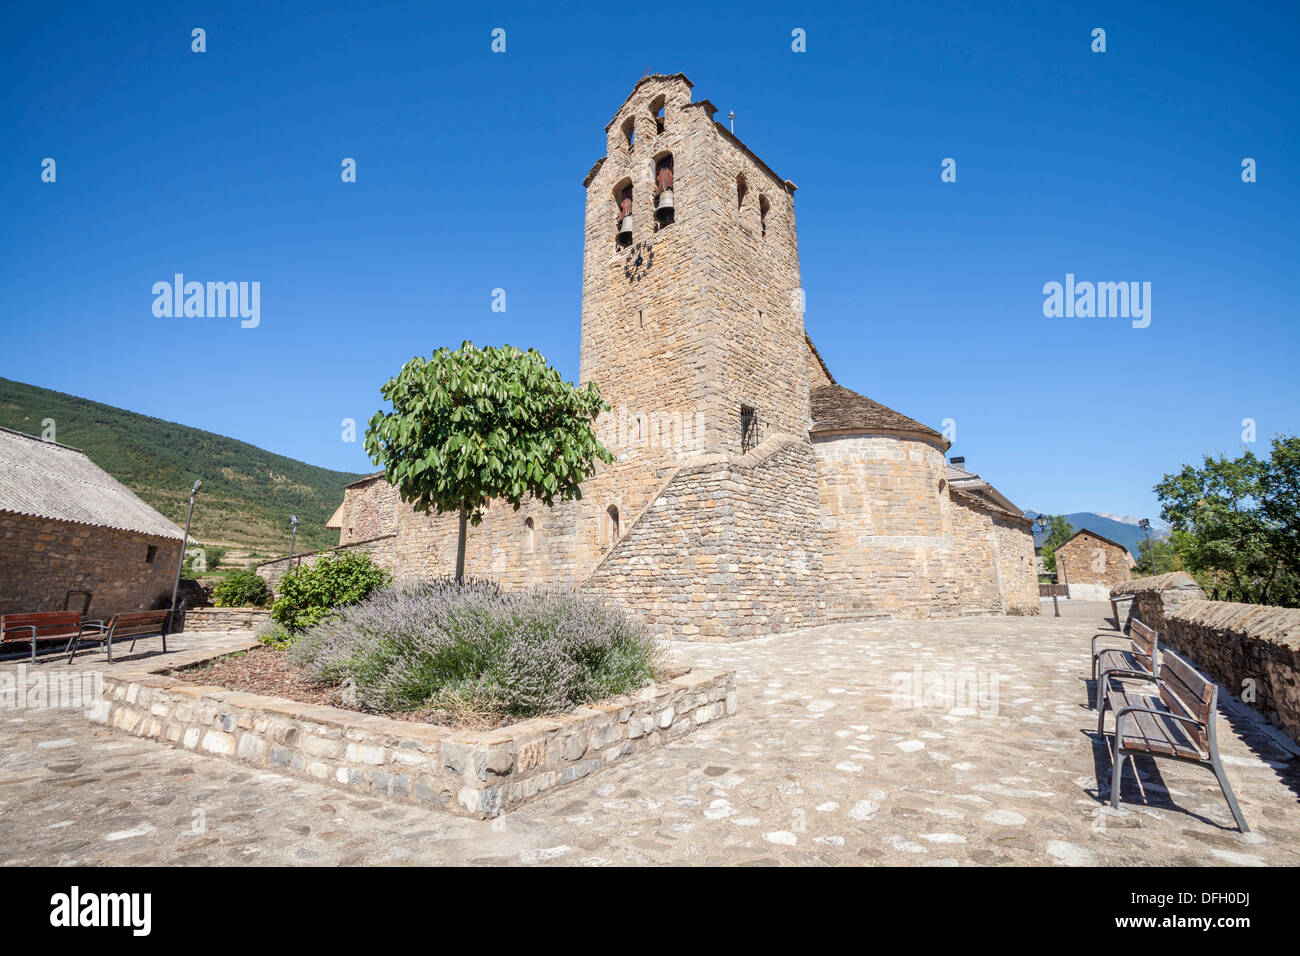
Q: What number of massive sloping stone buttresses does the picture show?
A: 1